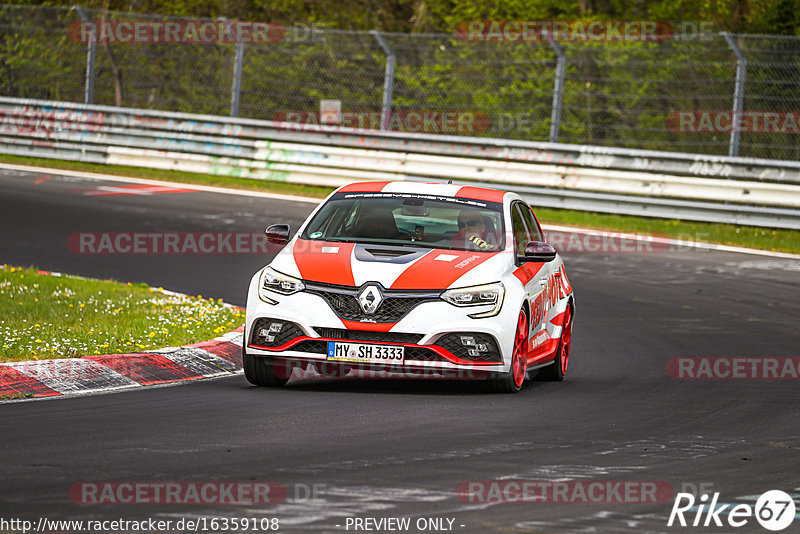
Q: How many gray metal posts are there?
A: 5